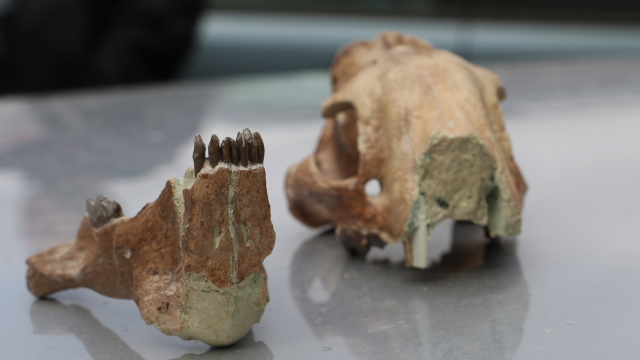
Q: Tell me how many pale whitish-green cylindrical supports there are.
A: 2